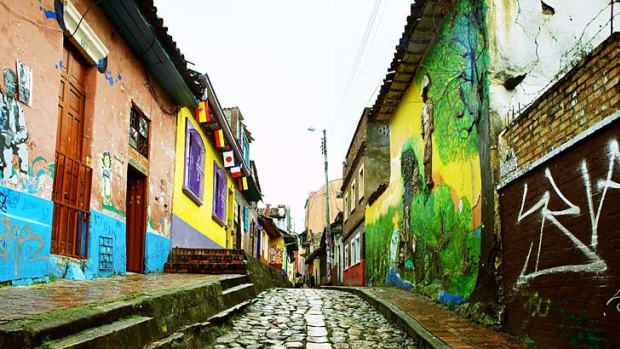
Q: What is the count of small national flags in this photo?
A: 5